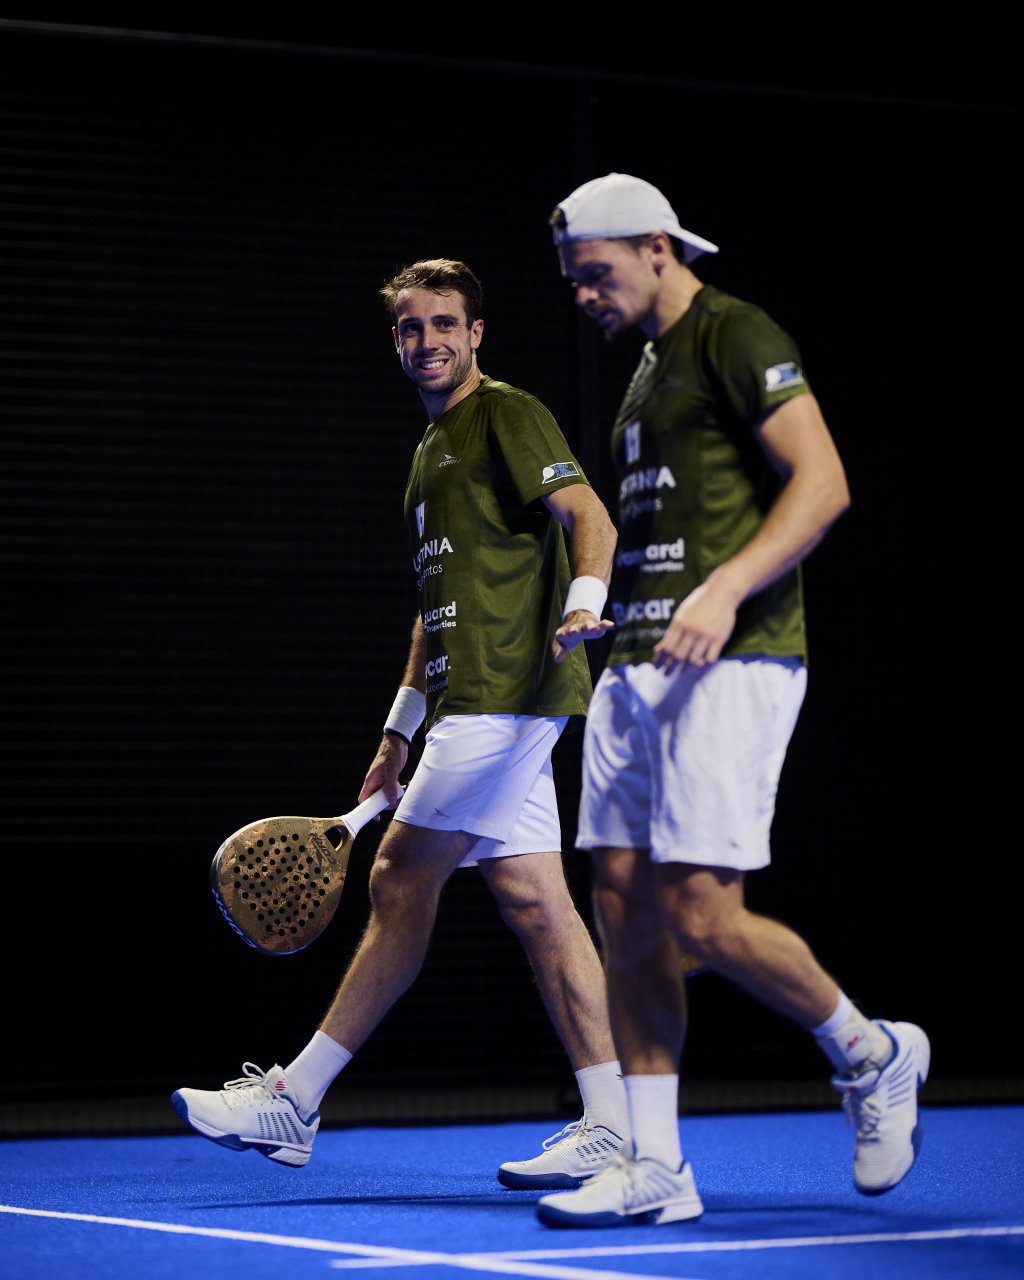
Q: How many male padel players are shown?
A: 2